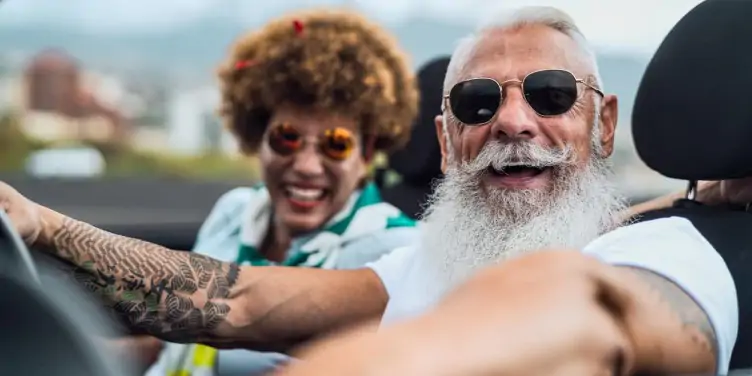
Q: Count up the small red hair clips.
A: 2